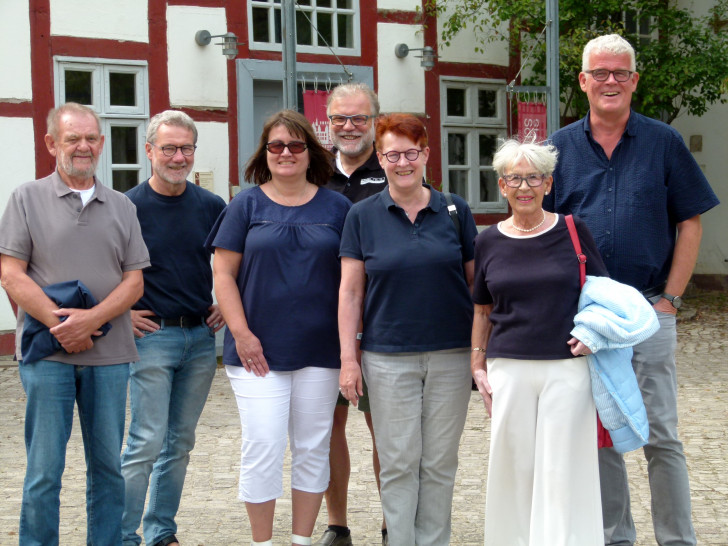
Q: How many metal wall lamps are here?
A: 2